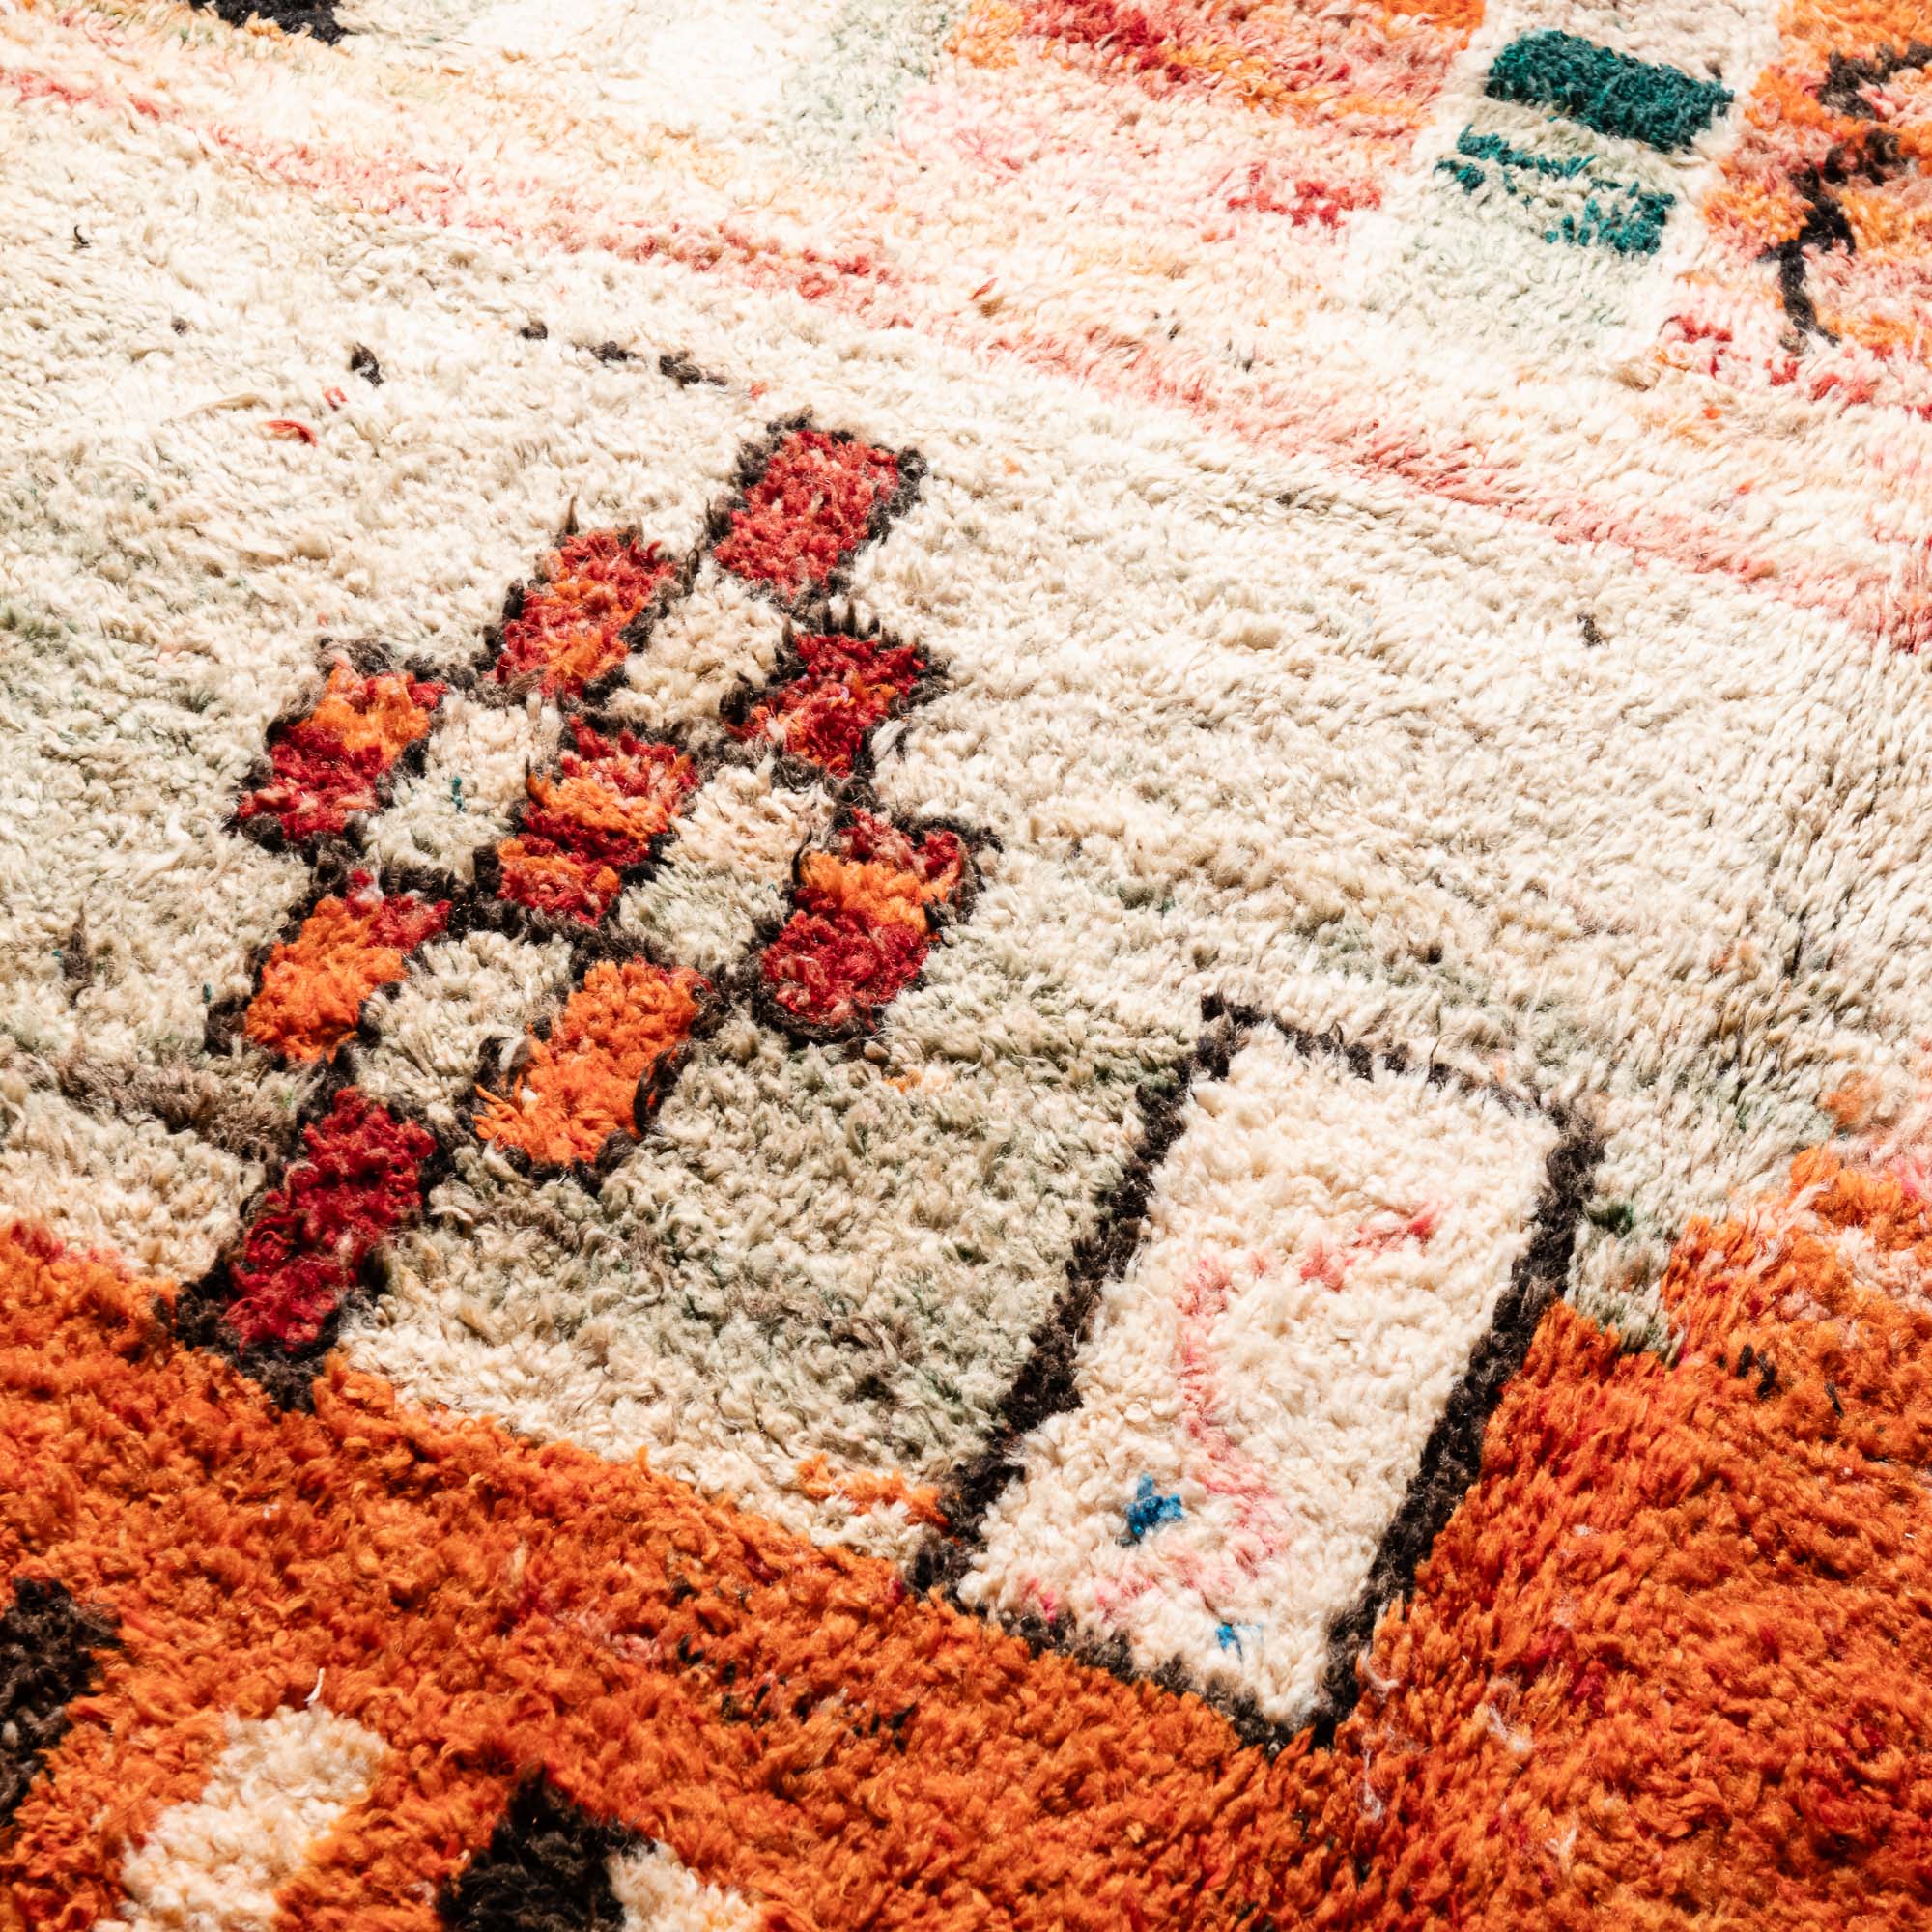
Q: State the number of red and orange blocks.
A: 9